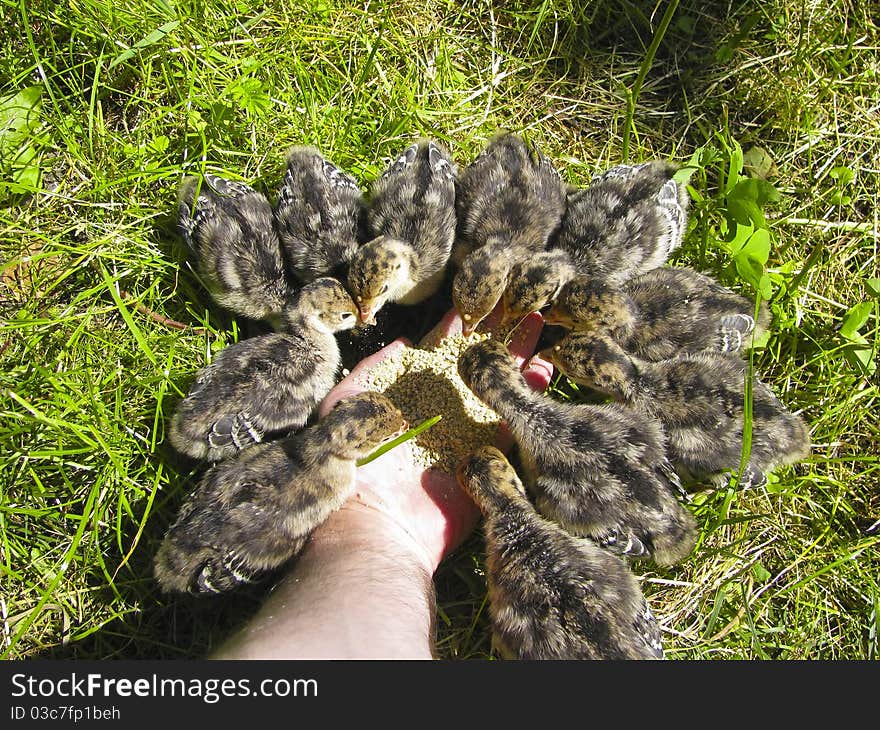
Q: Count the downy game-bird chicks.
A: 11